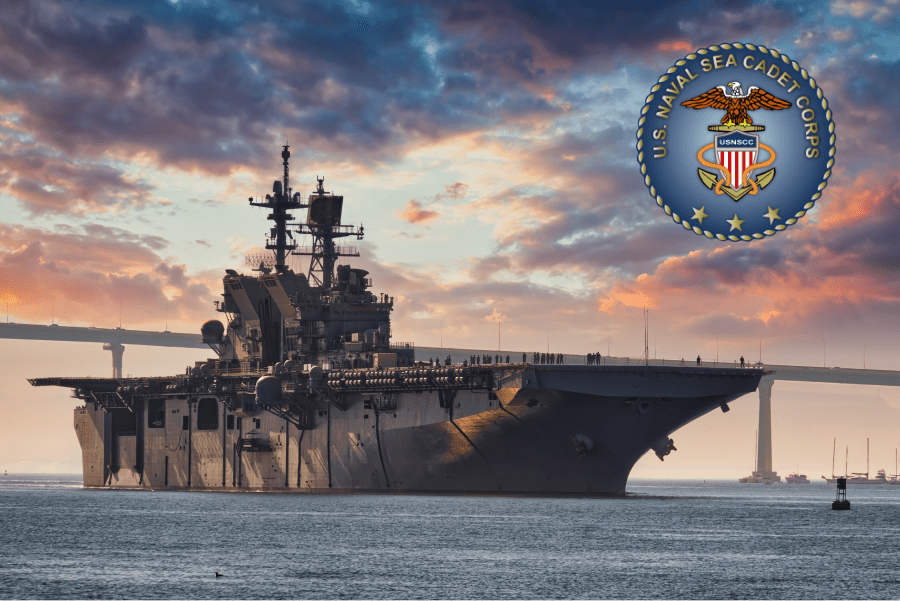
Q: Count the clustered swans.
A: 0